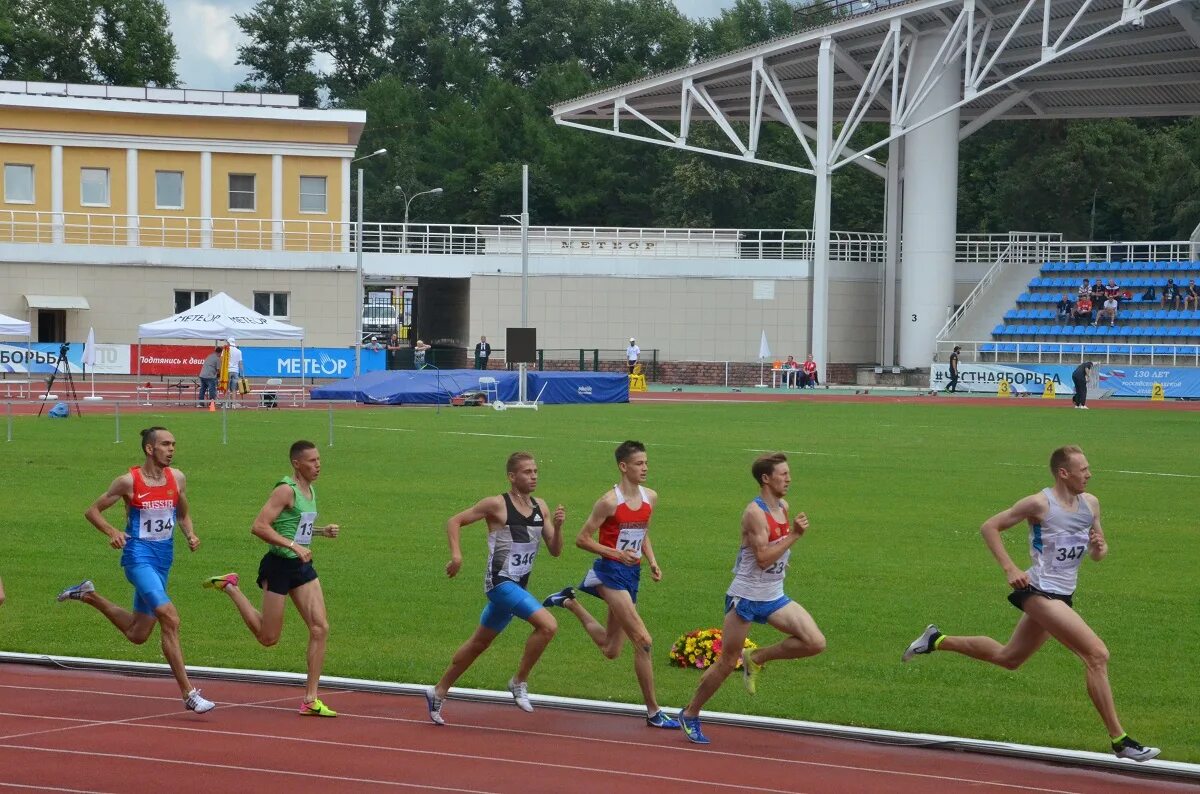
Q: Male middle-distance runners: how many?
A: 6